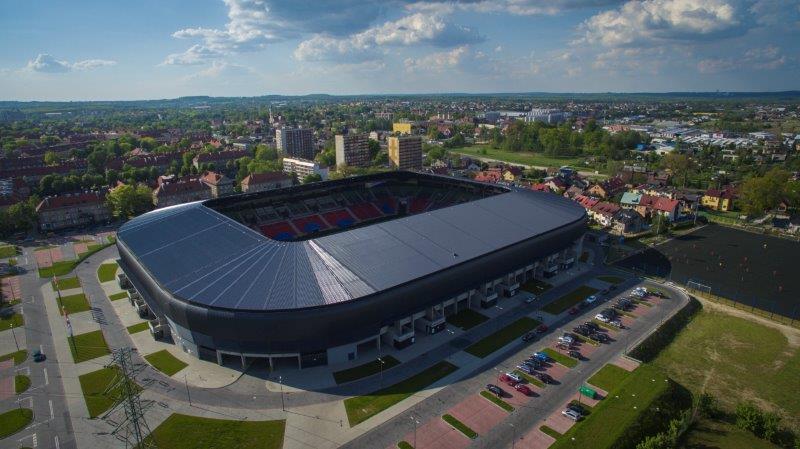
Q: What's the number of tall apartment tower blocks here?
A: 3